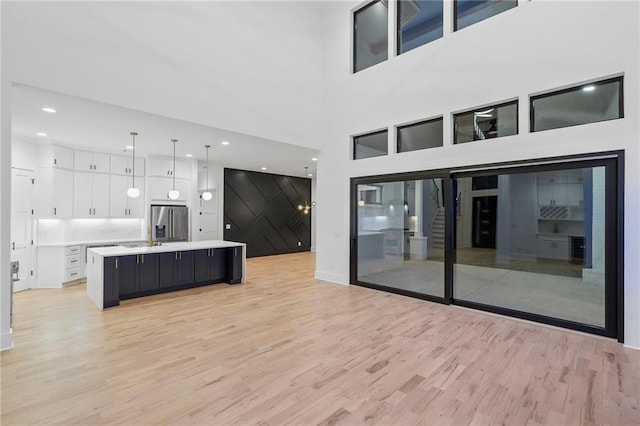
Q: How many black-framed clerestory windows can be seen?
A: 7